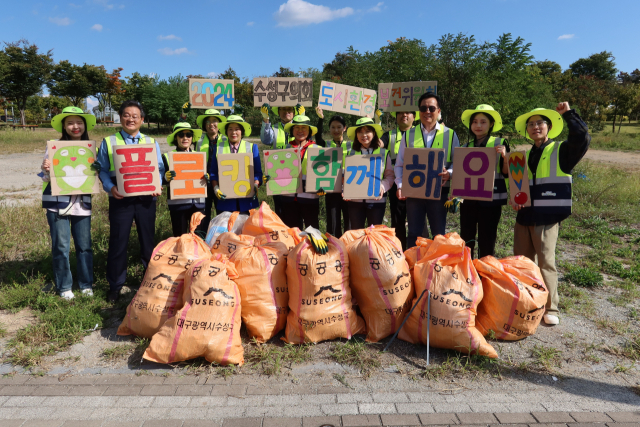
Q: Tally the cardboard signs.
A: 14